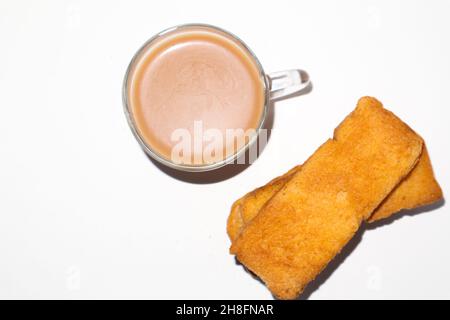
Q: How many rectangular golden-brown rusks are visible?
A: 2